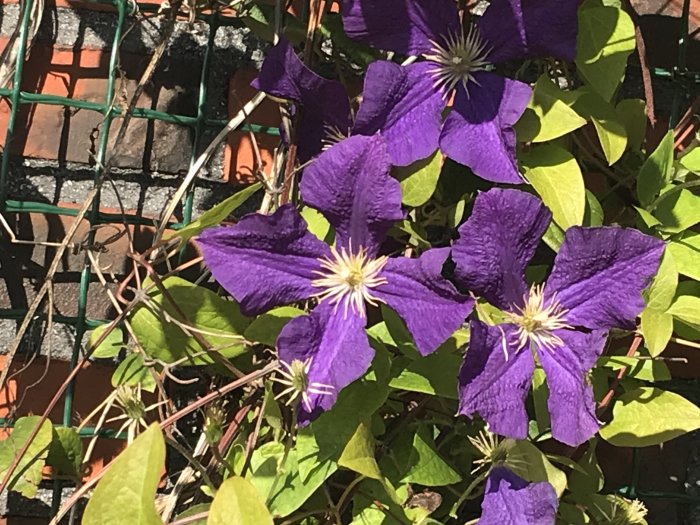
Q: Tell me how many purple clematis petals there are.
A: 14